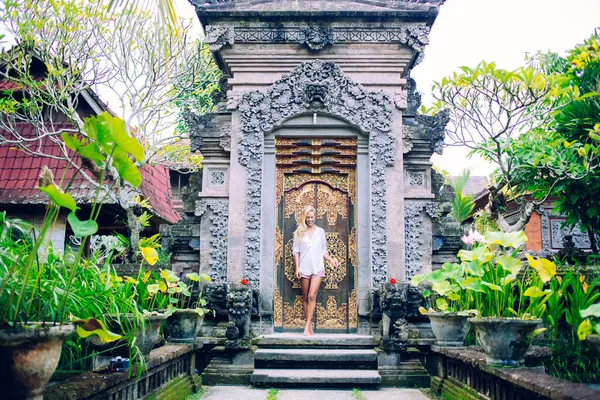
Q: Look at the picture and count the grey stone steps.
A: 3